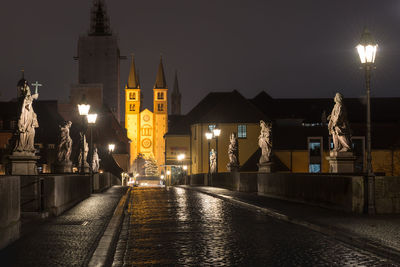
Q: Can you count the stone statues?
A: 8